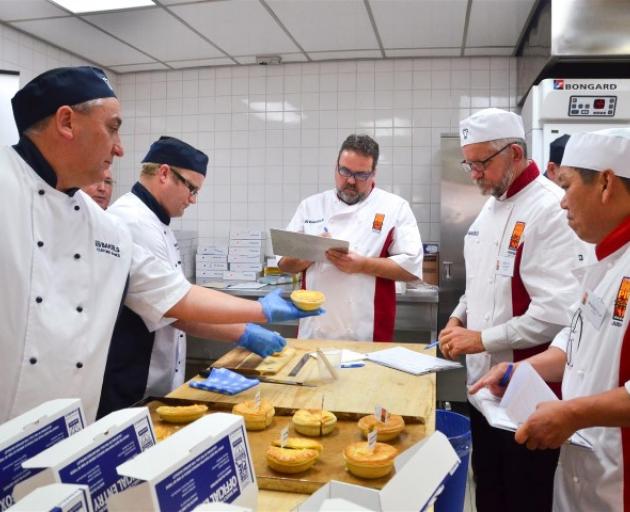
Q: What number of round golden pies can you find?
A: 7